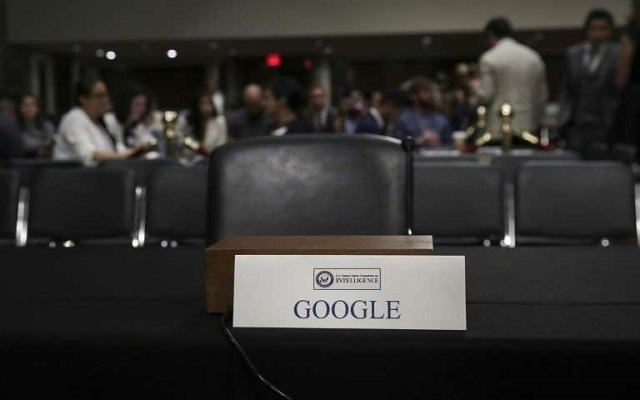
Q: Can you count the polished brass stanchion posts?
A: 3